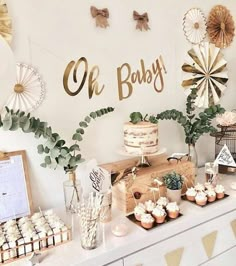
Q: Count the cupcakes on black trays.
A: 12